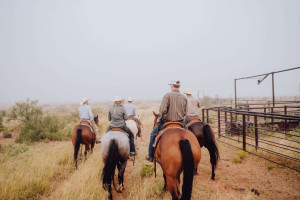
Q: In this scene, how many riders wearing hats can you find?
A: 5